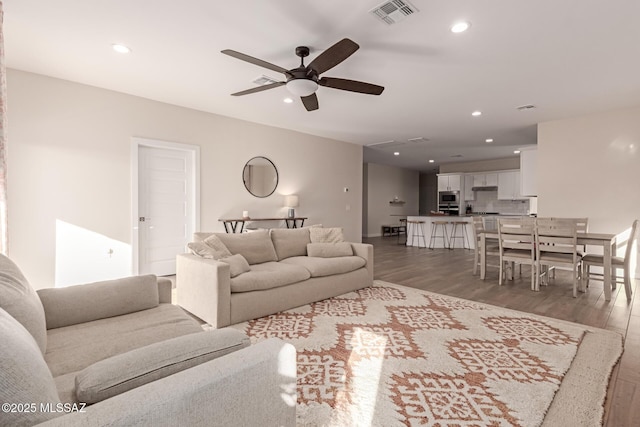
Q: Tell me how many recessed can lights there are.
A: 8